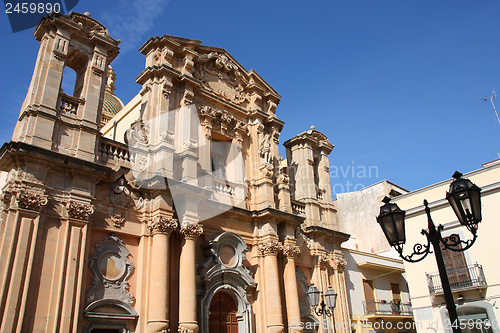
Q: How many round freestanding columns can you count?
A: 4